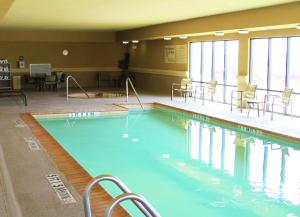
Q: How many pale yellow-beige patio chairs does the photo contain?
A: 4